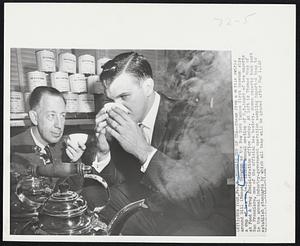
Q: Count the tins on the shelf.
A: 12